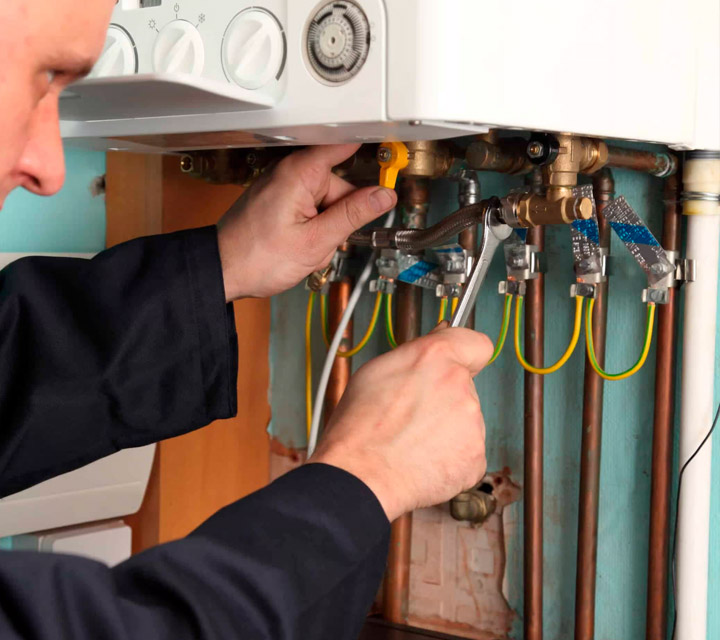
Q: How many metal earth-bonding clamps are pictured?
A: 6